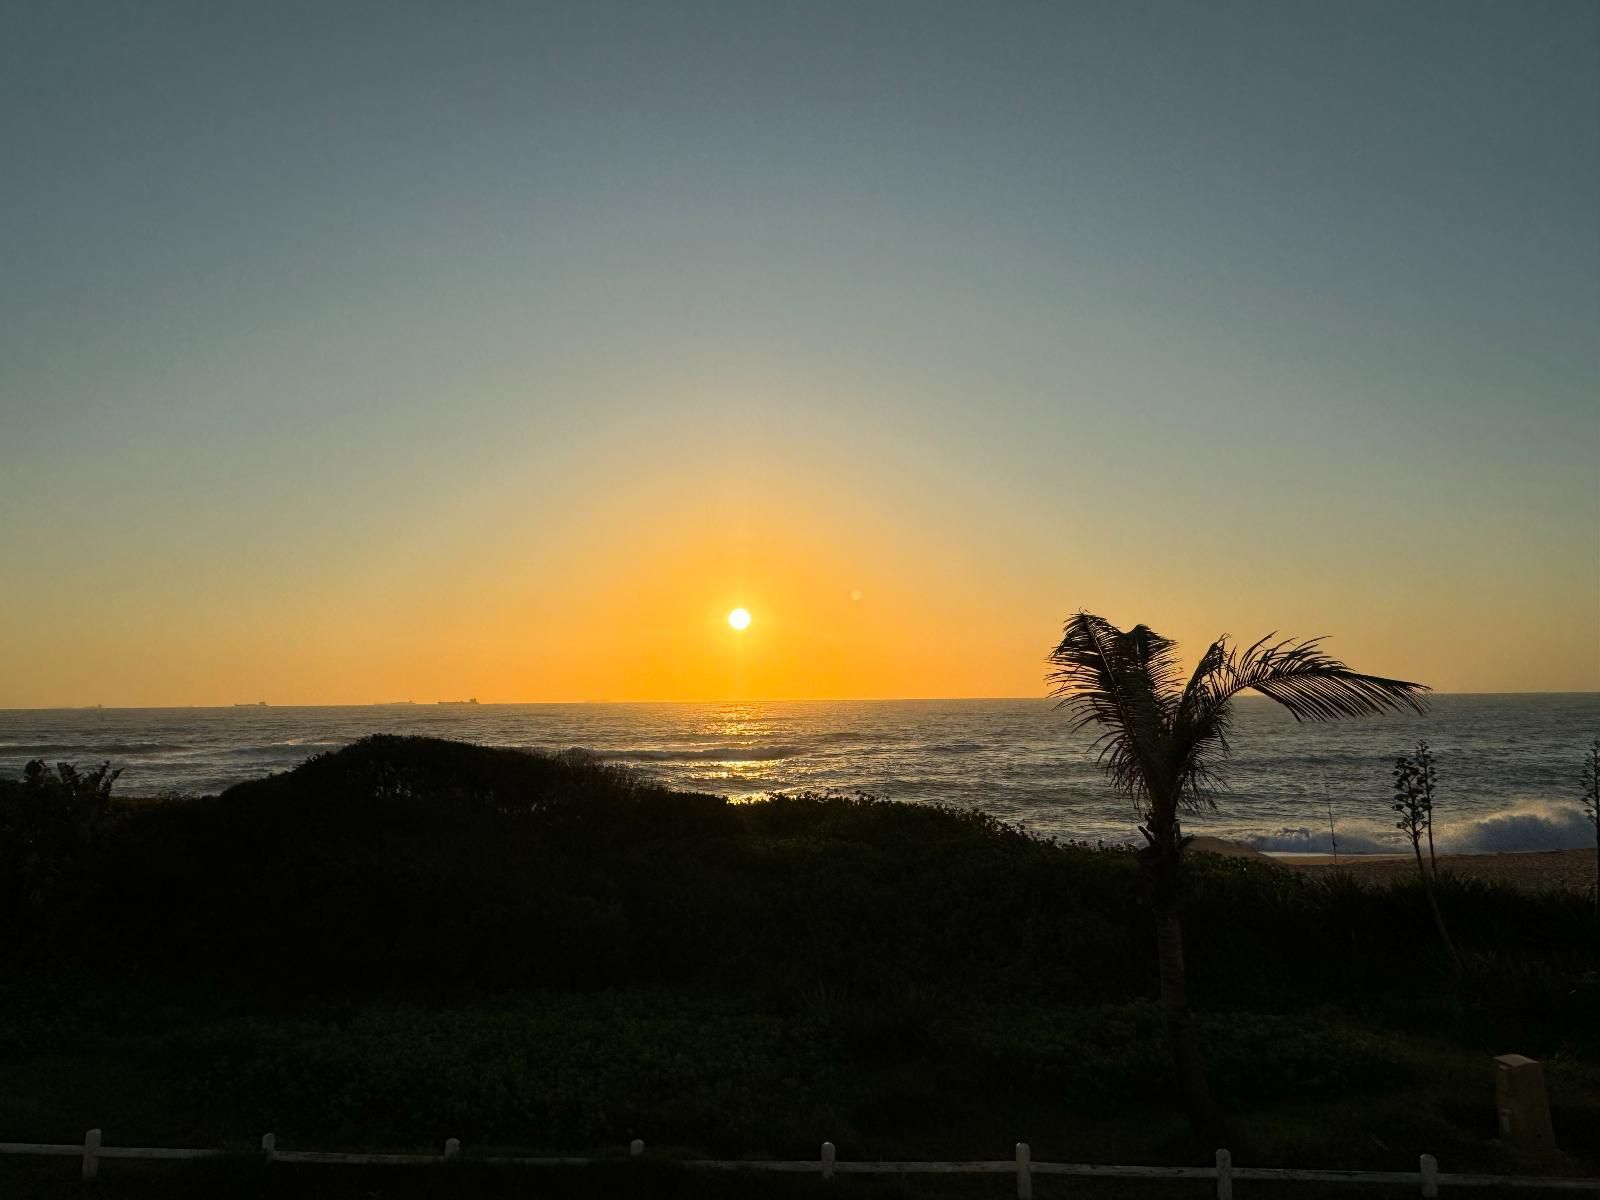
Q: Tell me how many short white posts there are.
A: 8